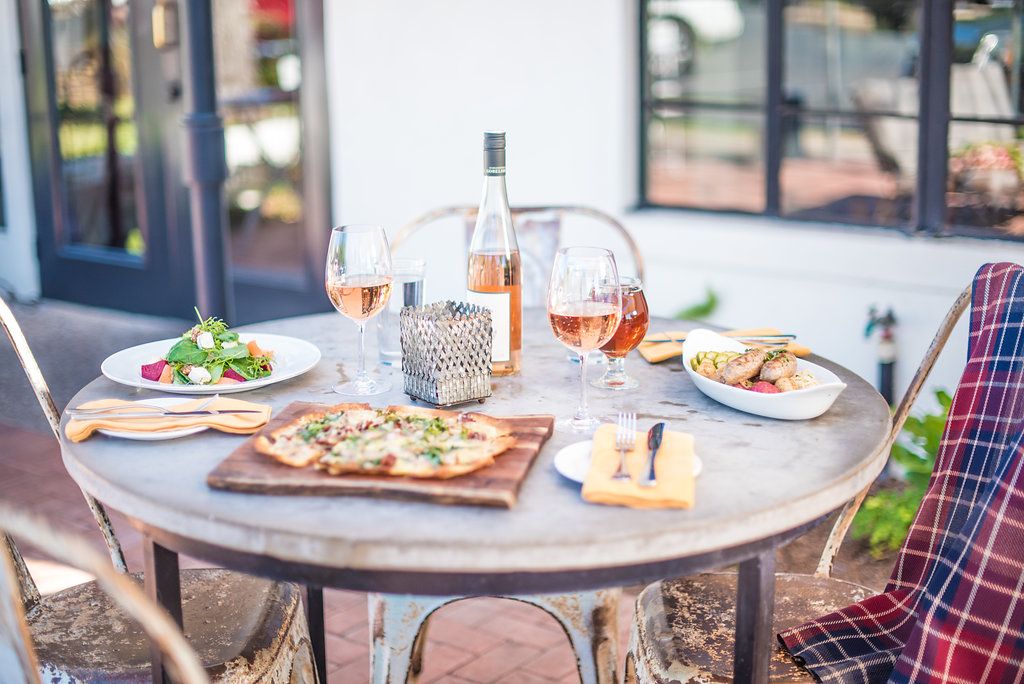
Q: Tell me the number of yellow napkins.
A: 3